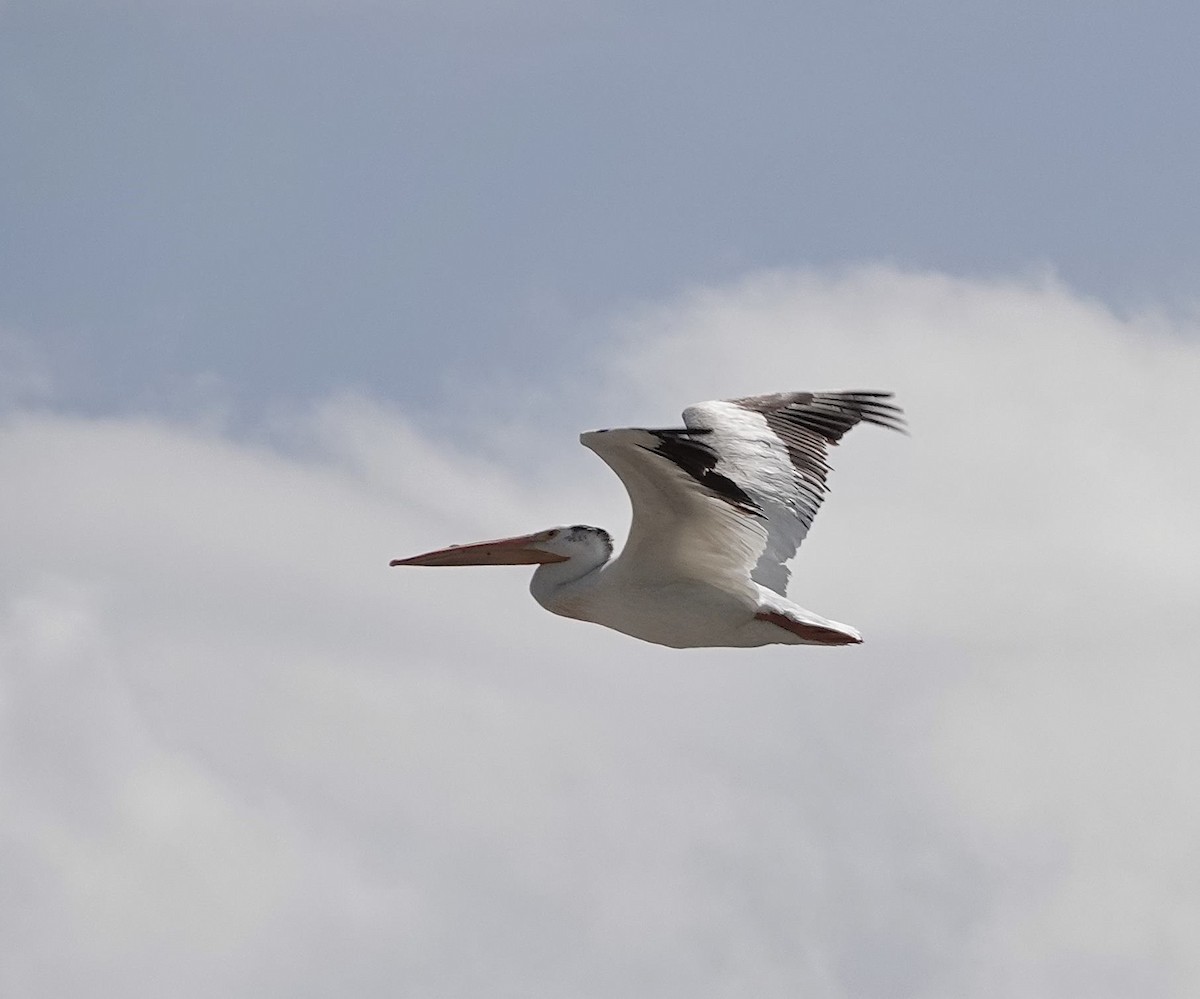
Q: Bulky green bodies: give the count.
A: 0